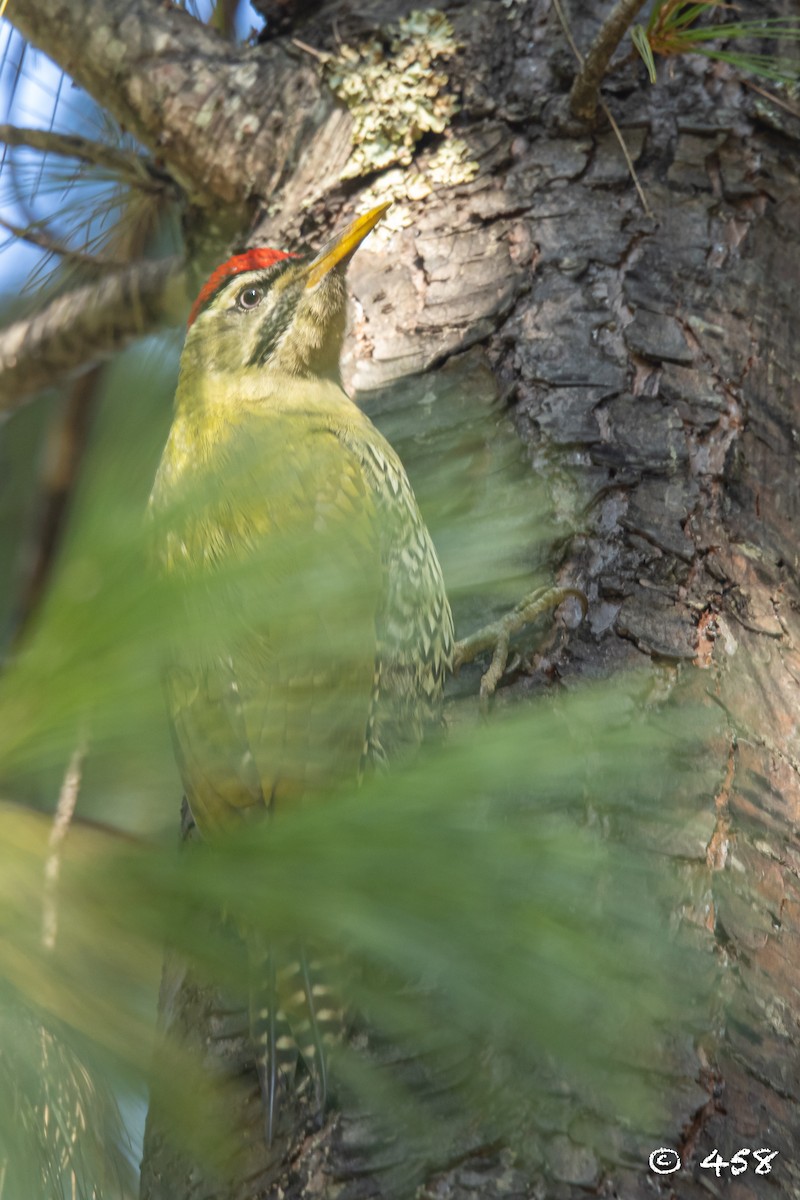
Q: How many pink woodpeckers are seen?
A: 0